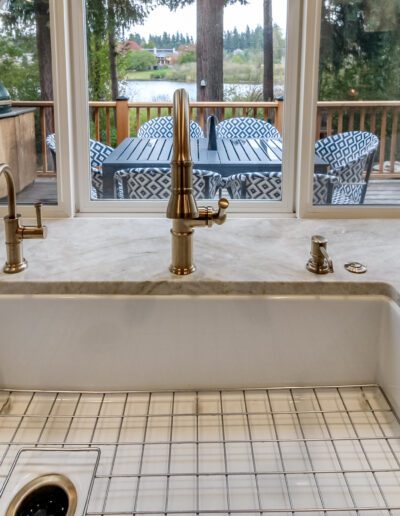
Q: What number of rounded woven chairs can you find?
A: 6